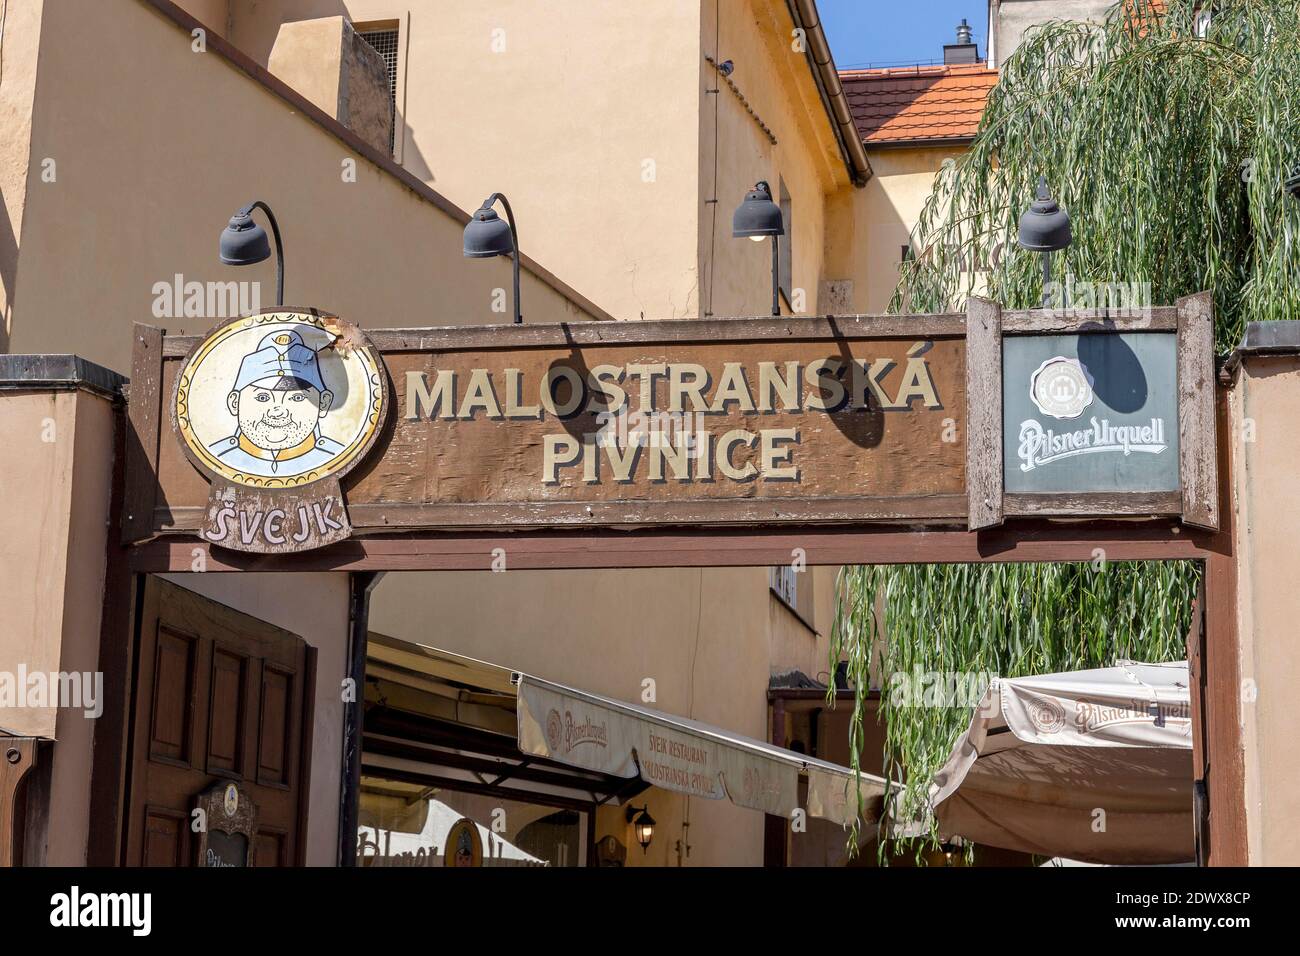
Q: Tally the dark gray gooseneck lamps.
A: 4